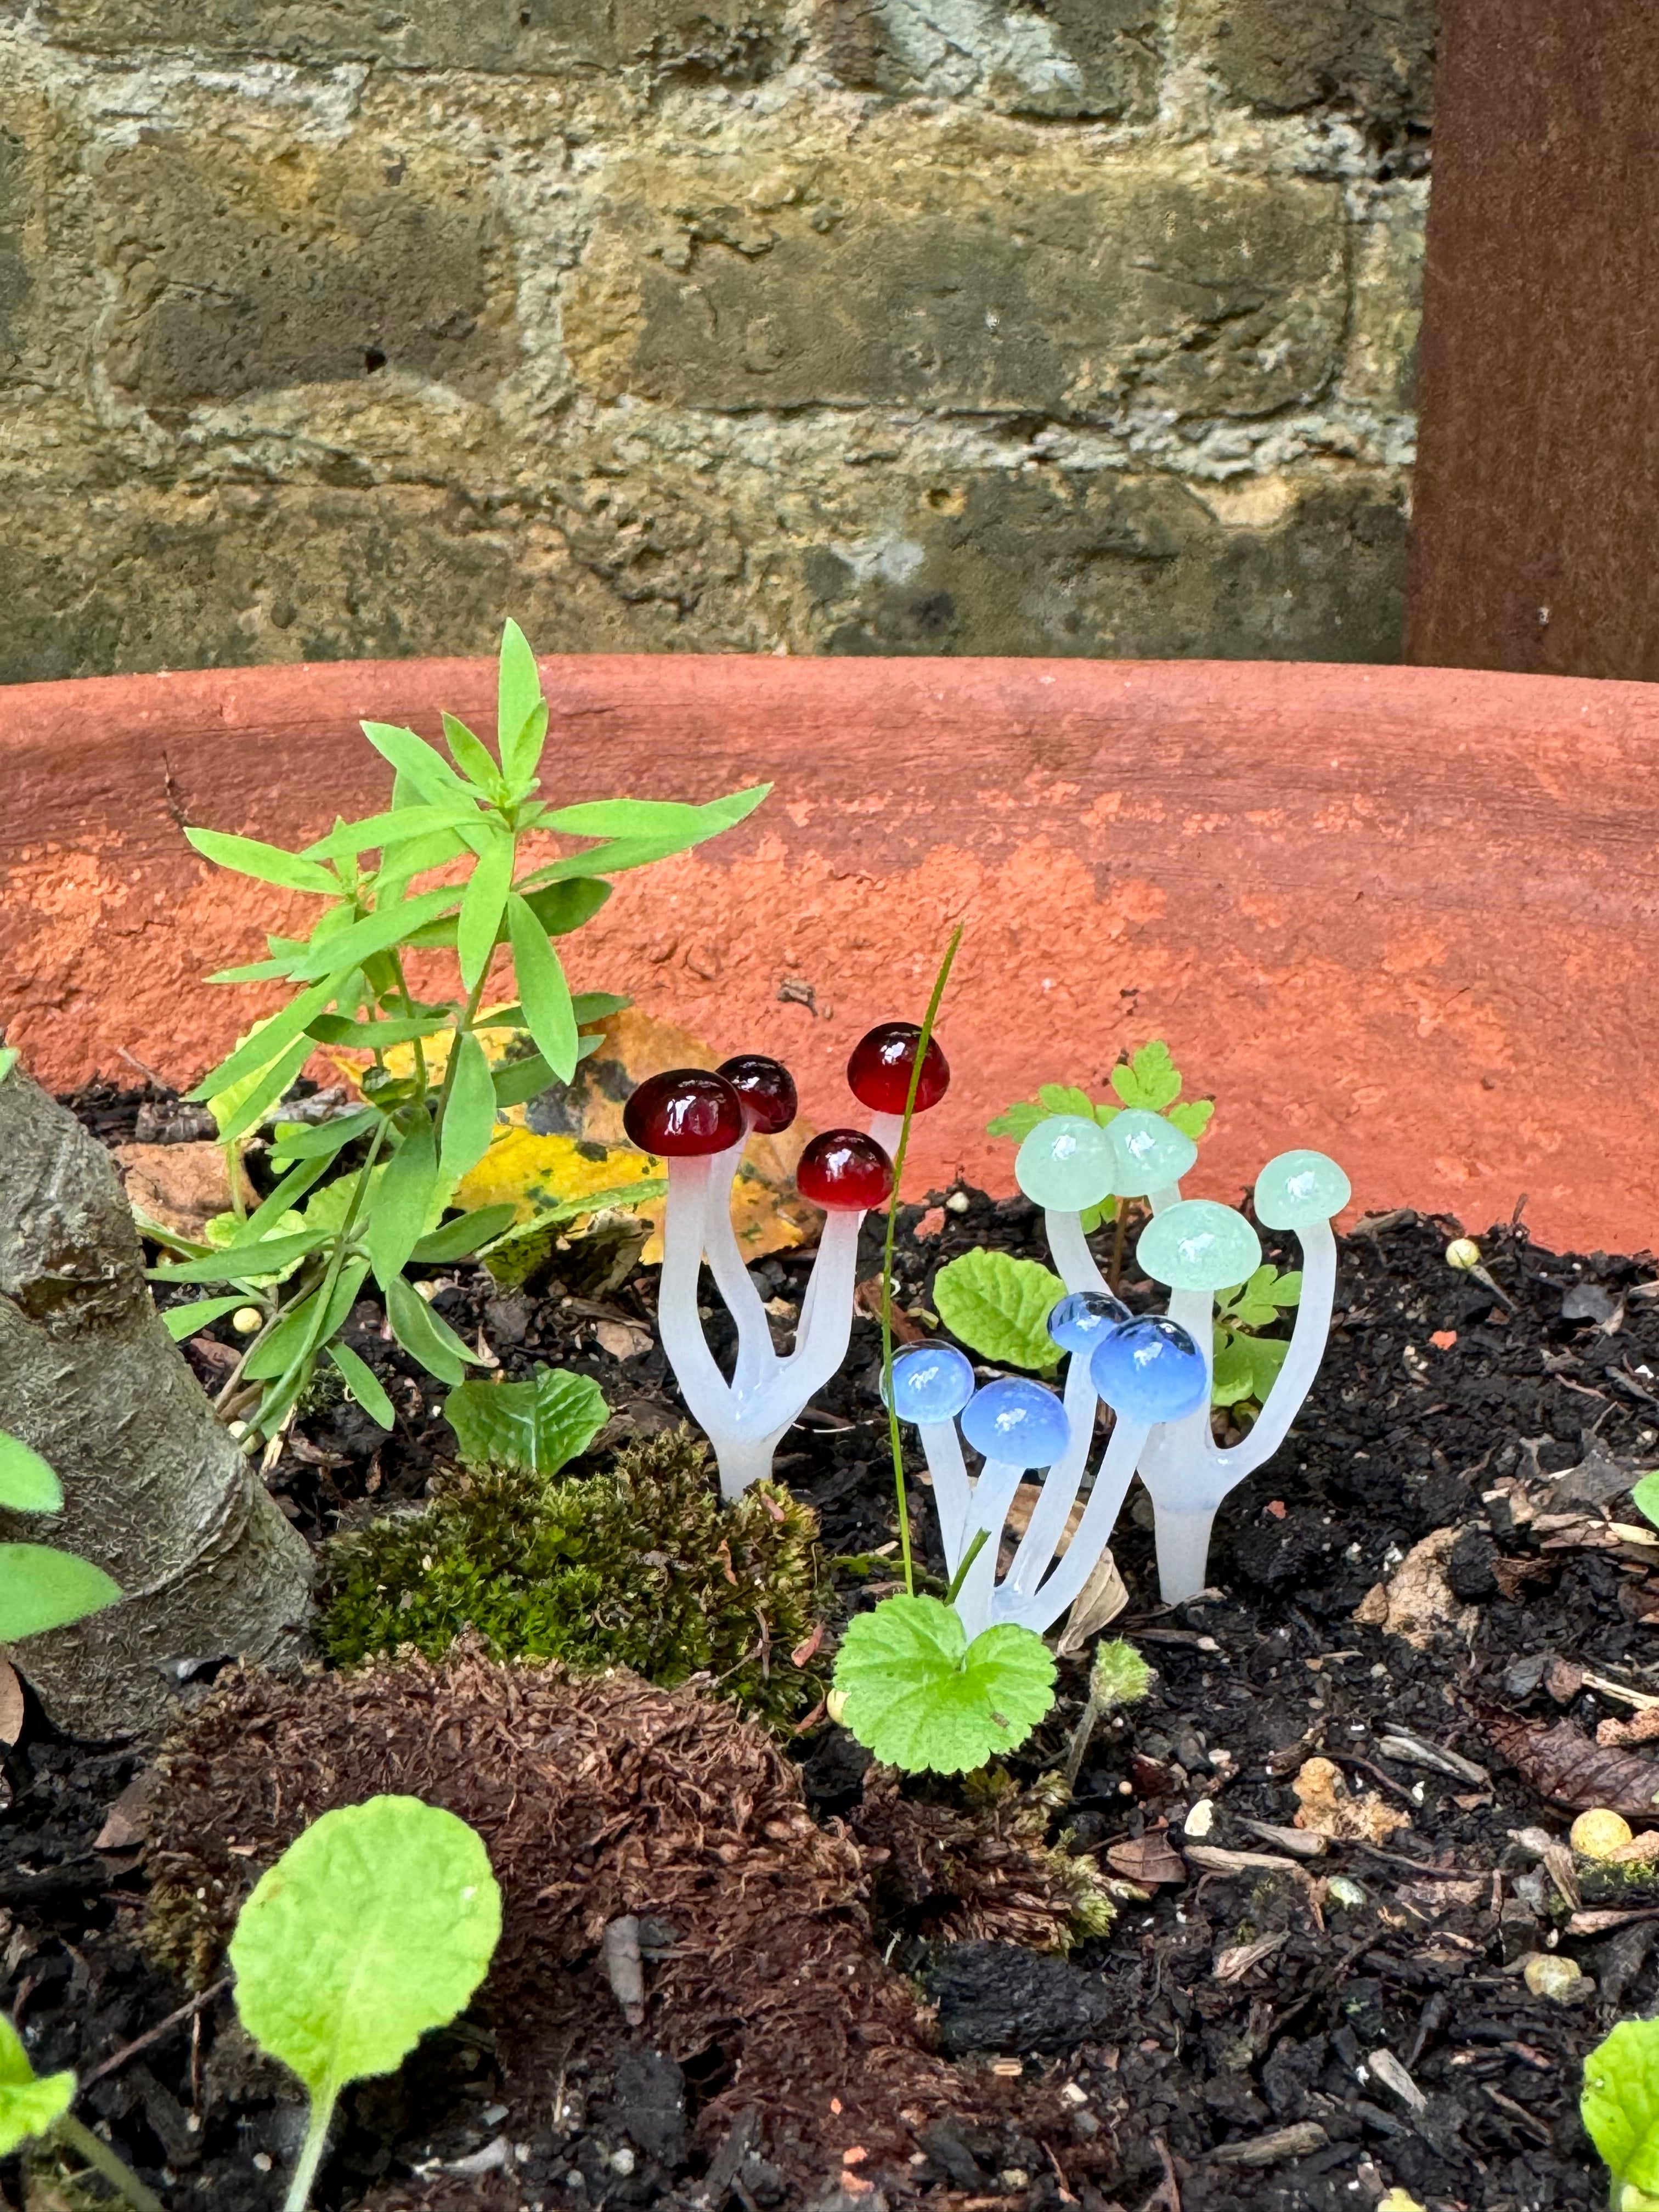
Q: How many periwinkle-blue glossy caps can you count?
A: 4